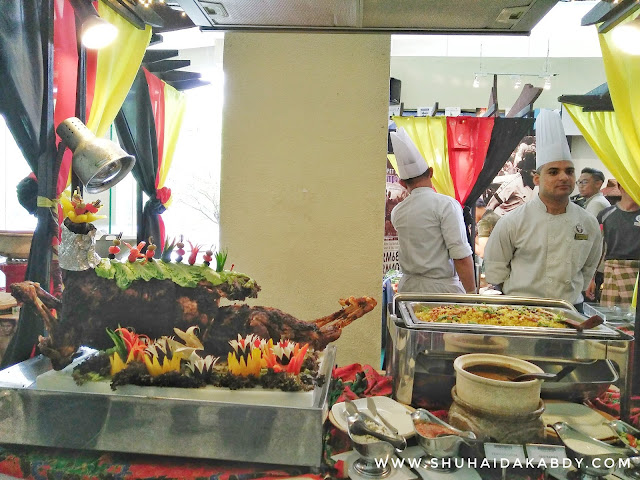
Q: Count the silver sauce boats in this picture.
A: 4